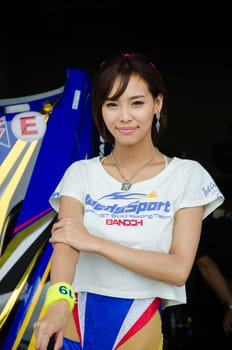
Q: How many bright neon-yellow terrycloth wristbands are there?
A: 1